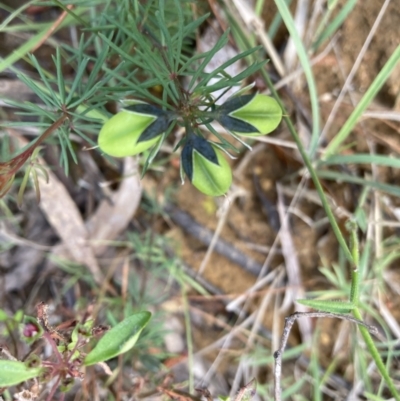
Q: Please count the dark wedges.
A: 6